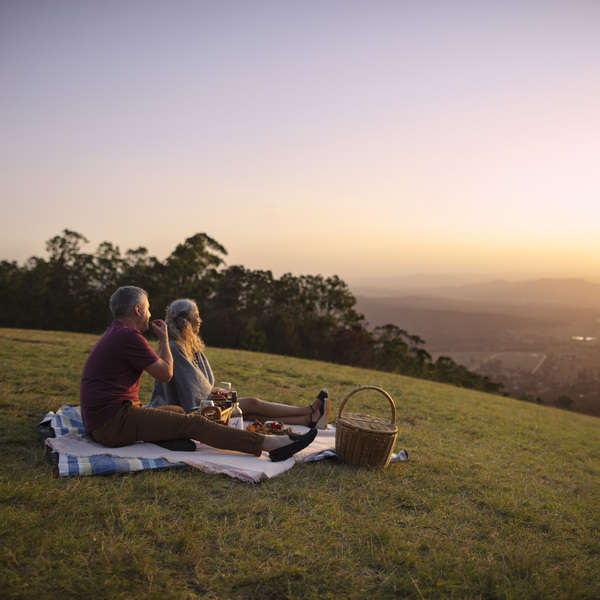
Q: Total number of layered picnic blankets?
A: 2